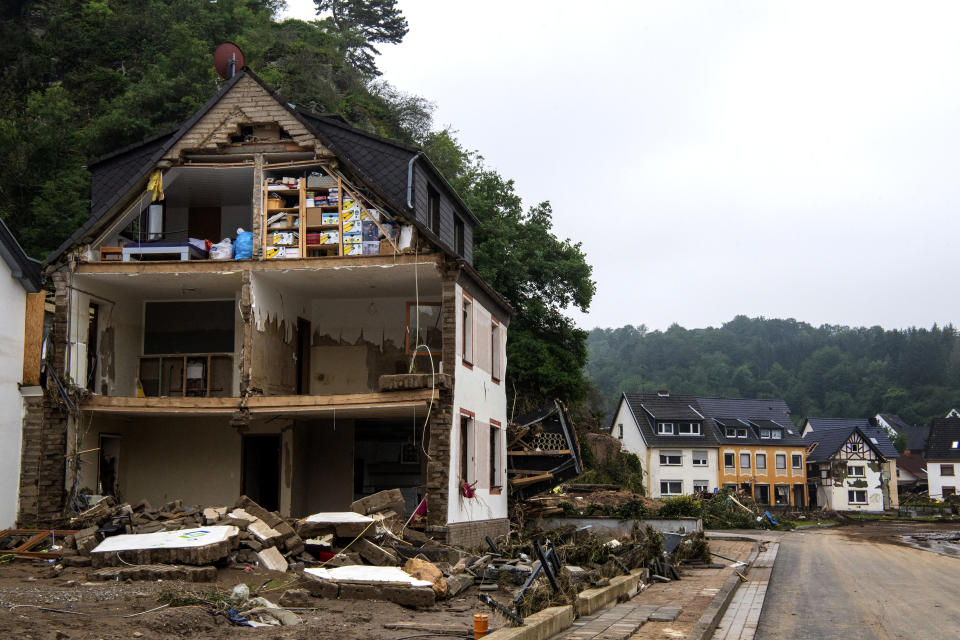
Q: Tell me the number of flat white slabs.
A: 3